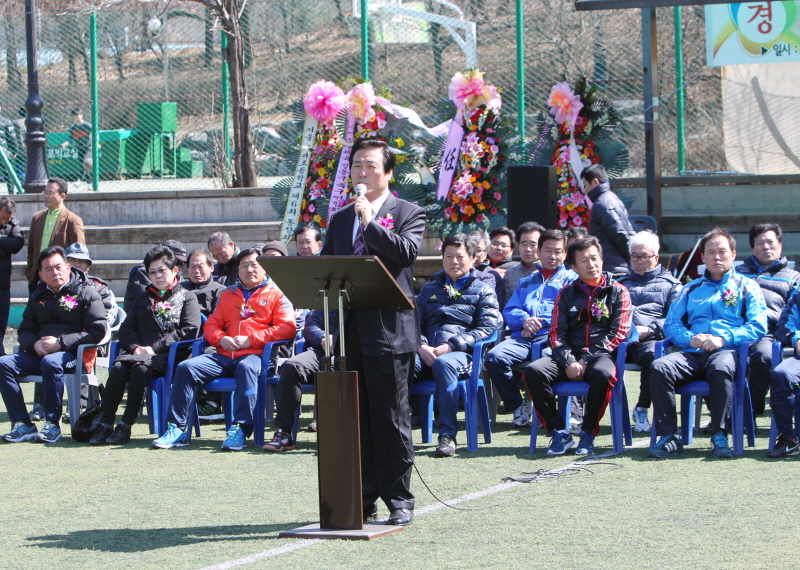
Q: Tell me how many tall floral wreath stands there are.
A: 4